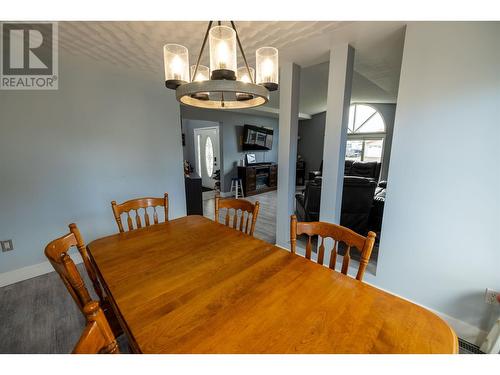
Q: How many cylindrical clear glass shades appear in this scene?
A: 5